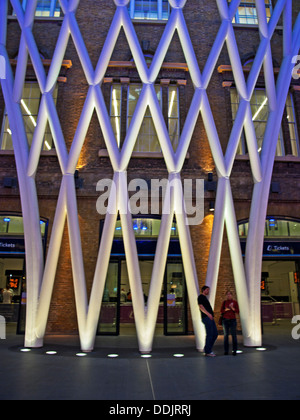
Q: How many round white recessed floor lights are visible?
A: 8